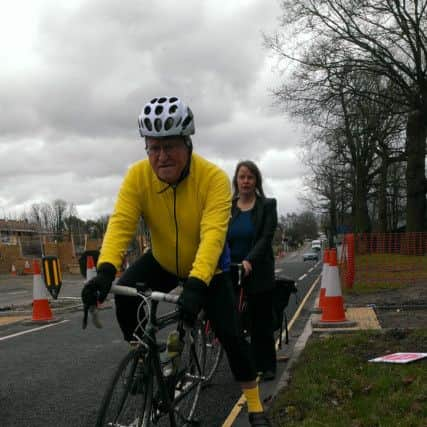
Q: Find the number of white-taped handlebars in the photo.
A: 1